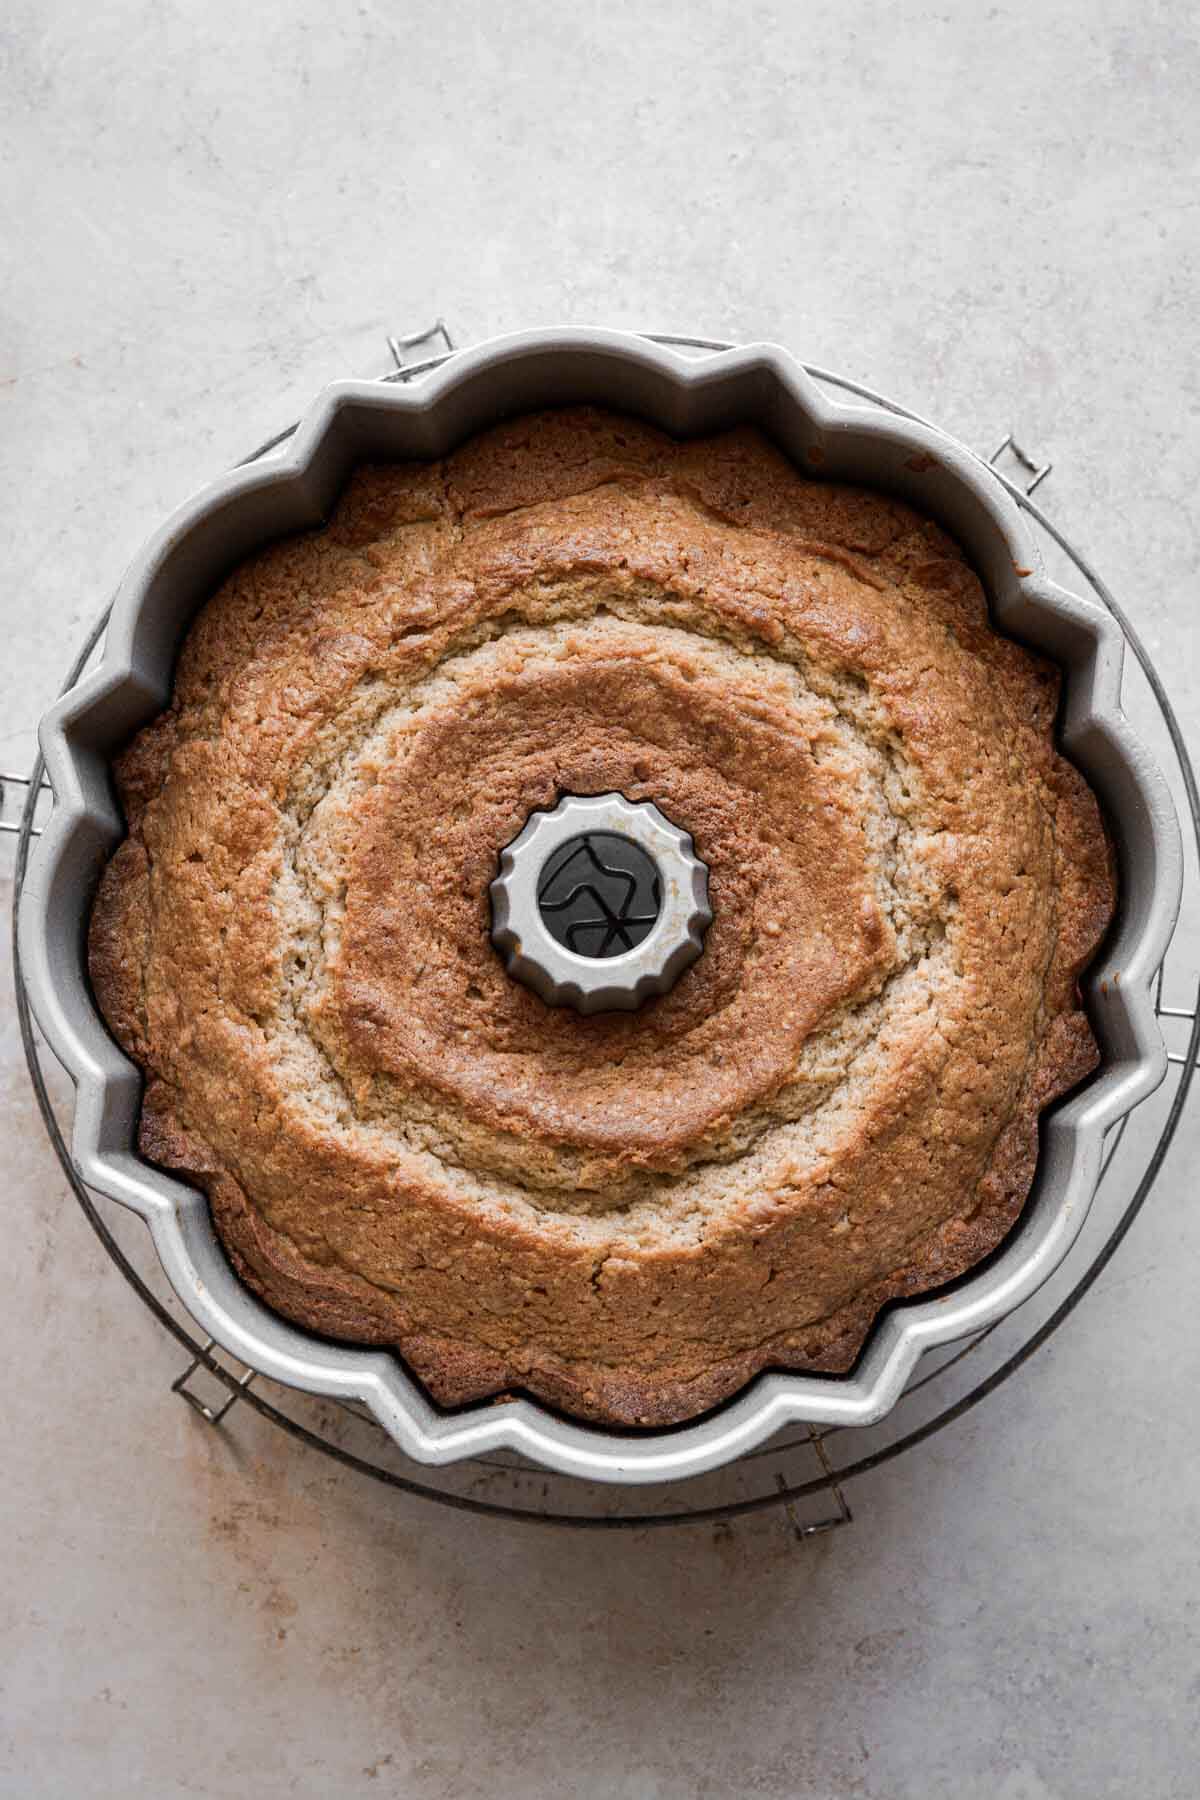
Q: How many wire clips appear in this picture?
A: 6